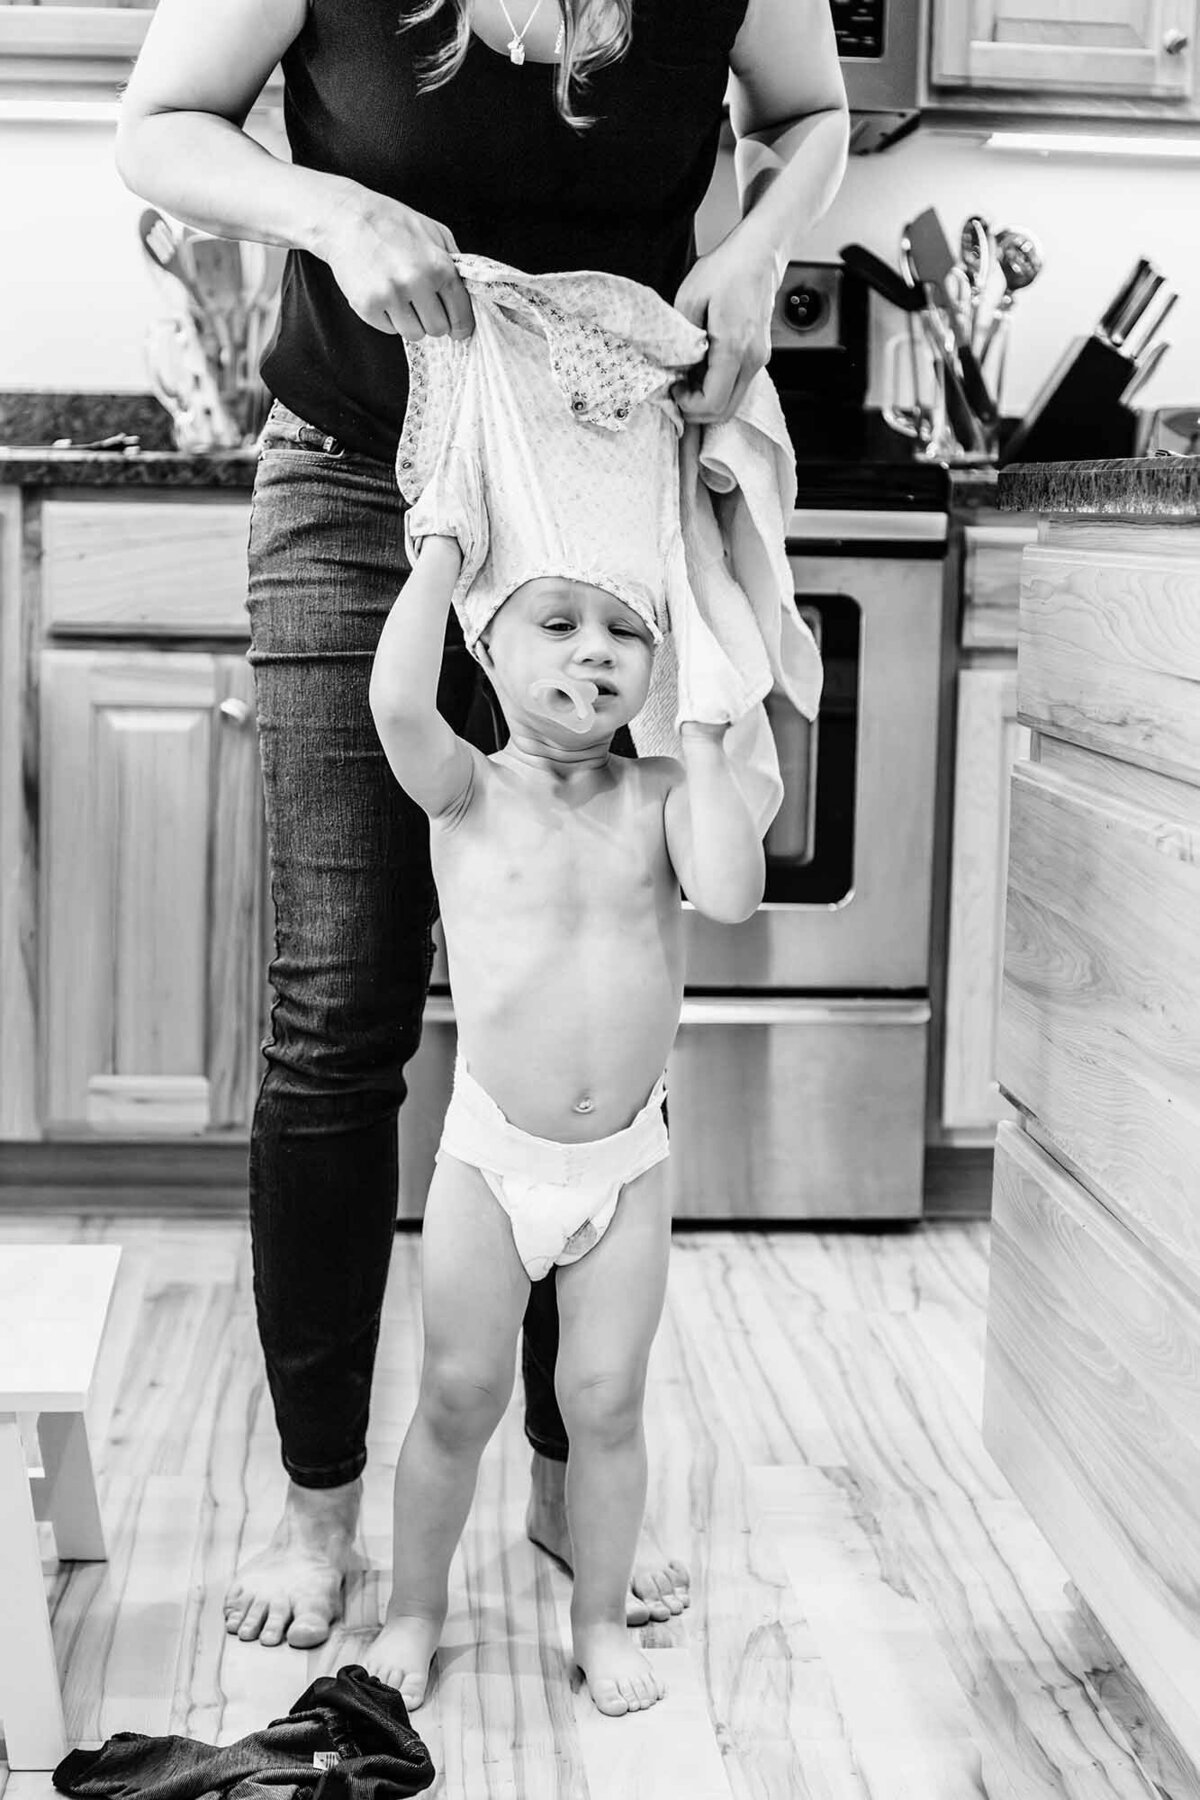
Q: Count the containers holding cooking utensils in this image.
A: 2